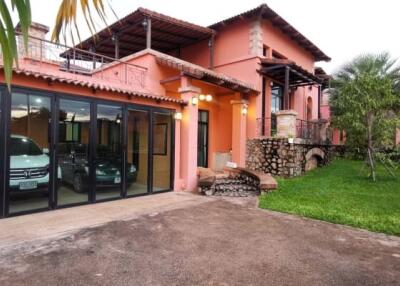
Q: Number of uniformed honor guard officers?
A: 0